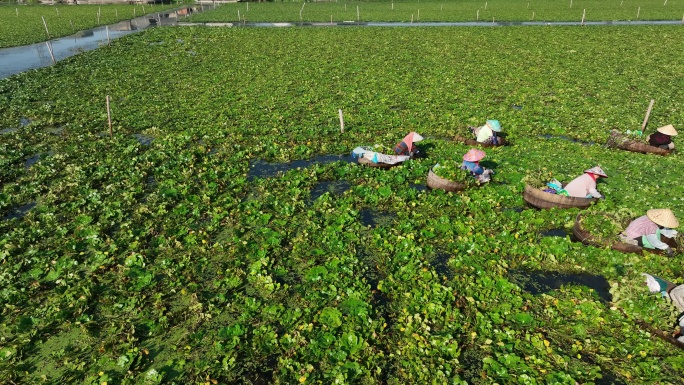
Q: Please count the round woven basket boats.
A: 7